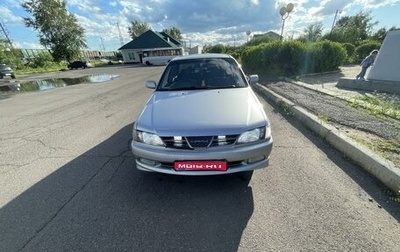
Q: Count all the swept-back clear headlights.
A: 2